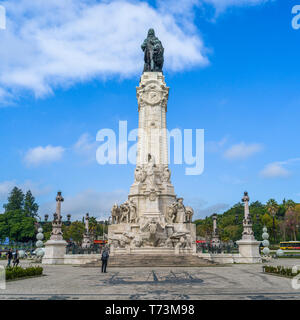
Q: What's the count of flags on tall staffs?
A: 0